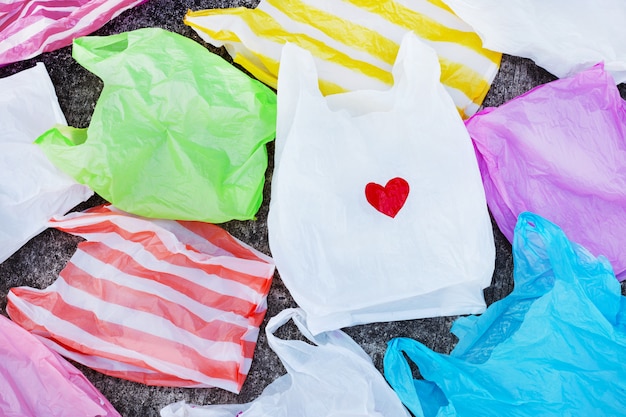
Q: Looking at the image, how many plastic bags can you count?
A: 11